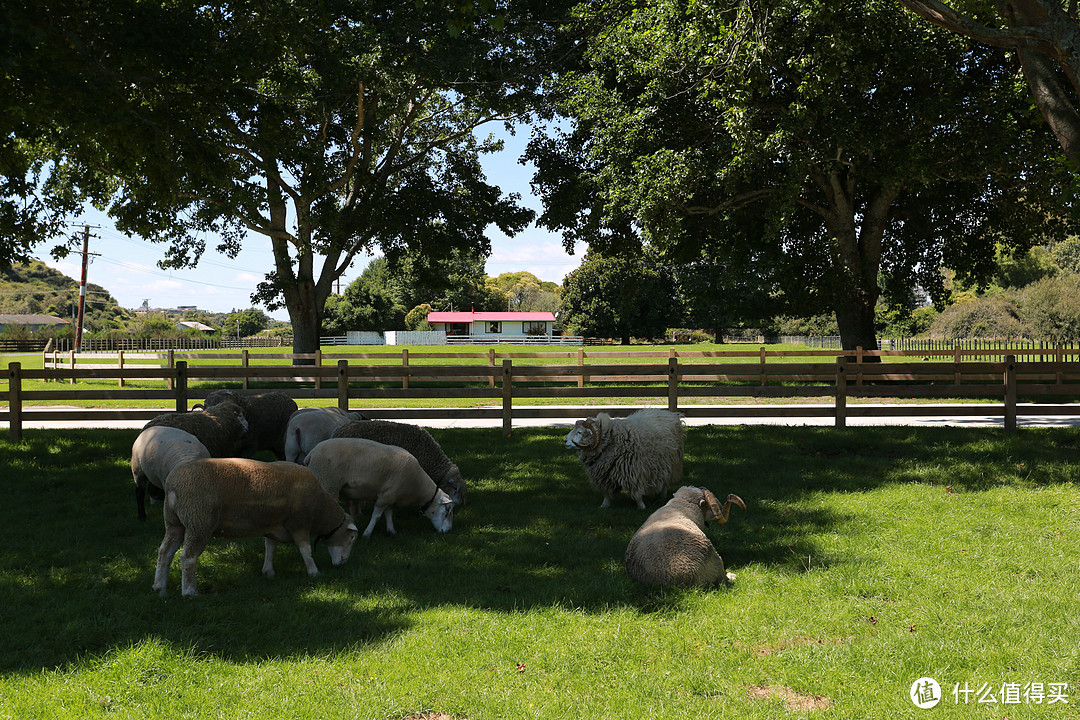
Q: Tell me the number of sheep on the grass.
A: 9